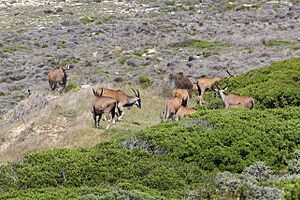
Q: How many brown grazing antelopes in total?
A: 8